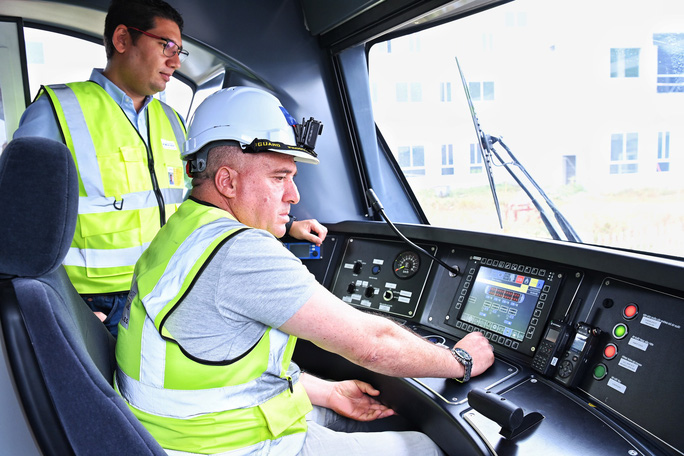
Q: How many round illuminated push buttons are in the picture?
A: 4